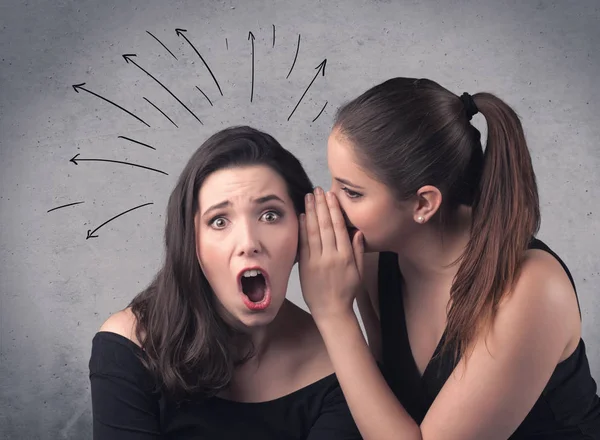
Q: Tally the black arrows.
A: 7